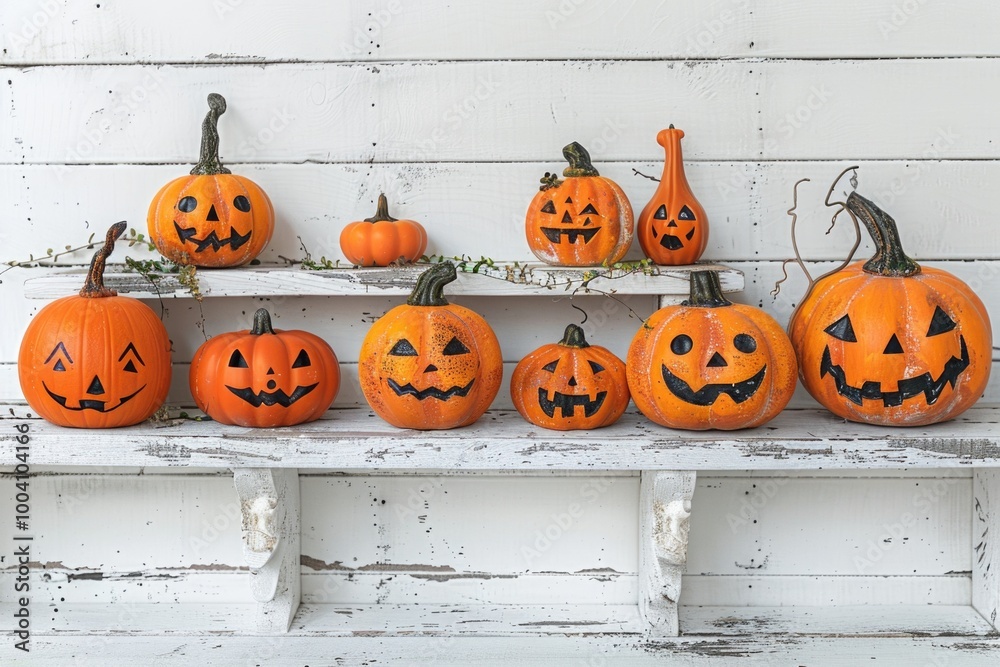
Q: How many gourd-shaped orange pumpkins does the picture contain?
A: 1